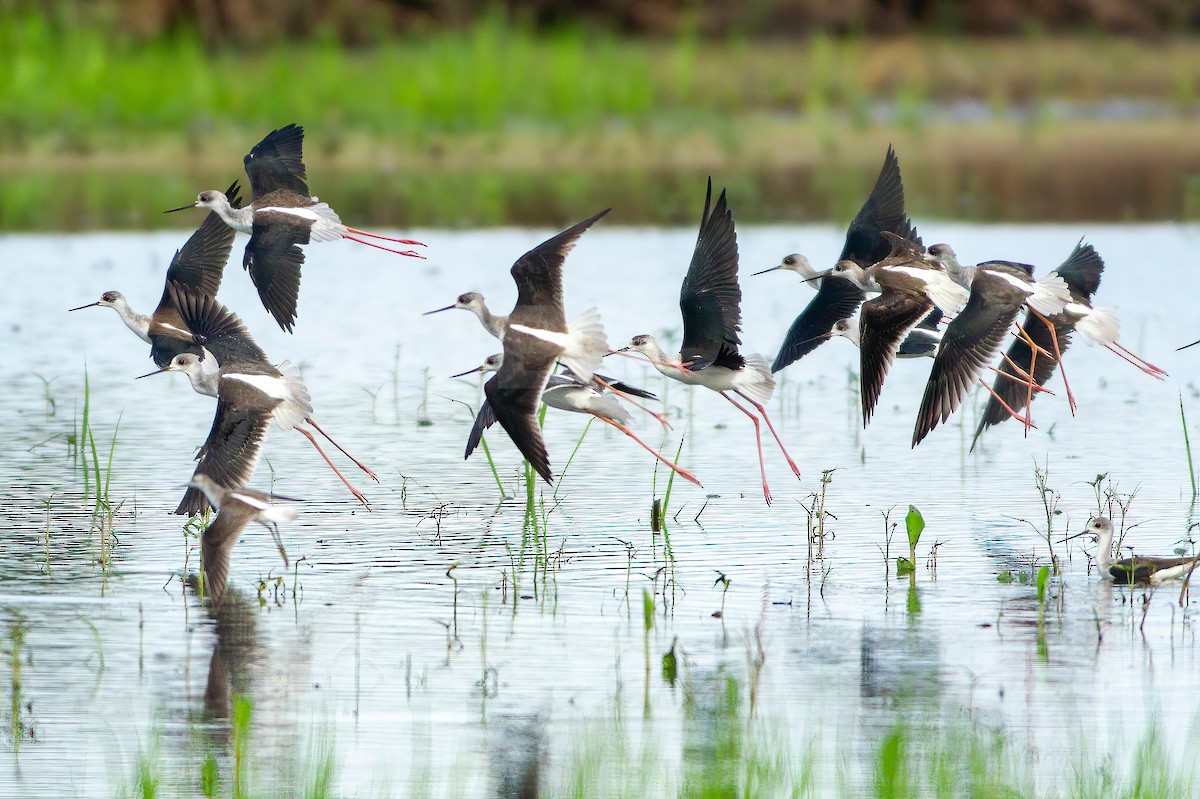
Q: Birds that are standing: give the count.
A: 1